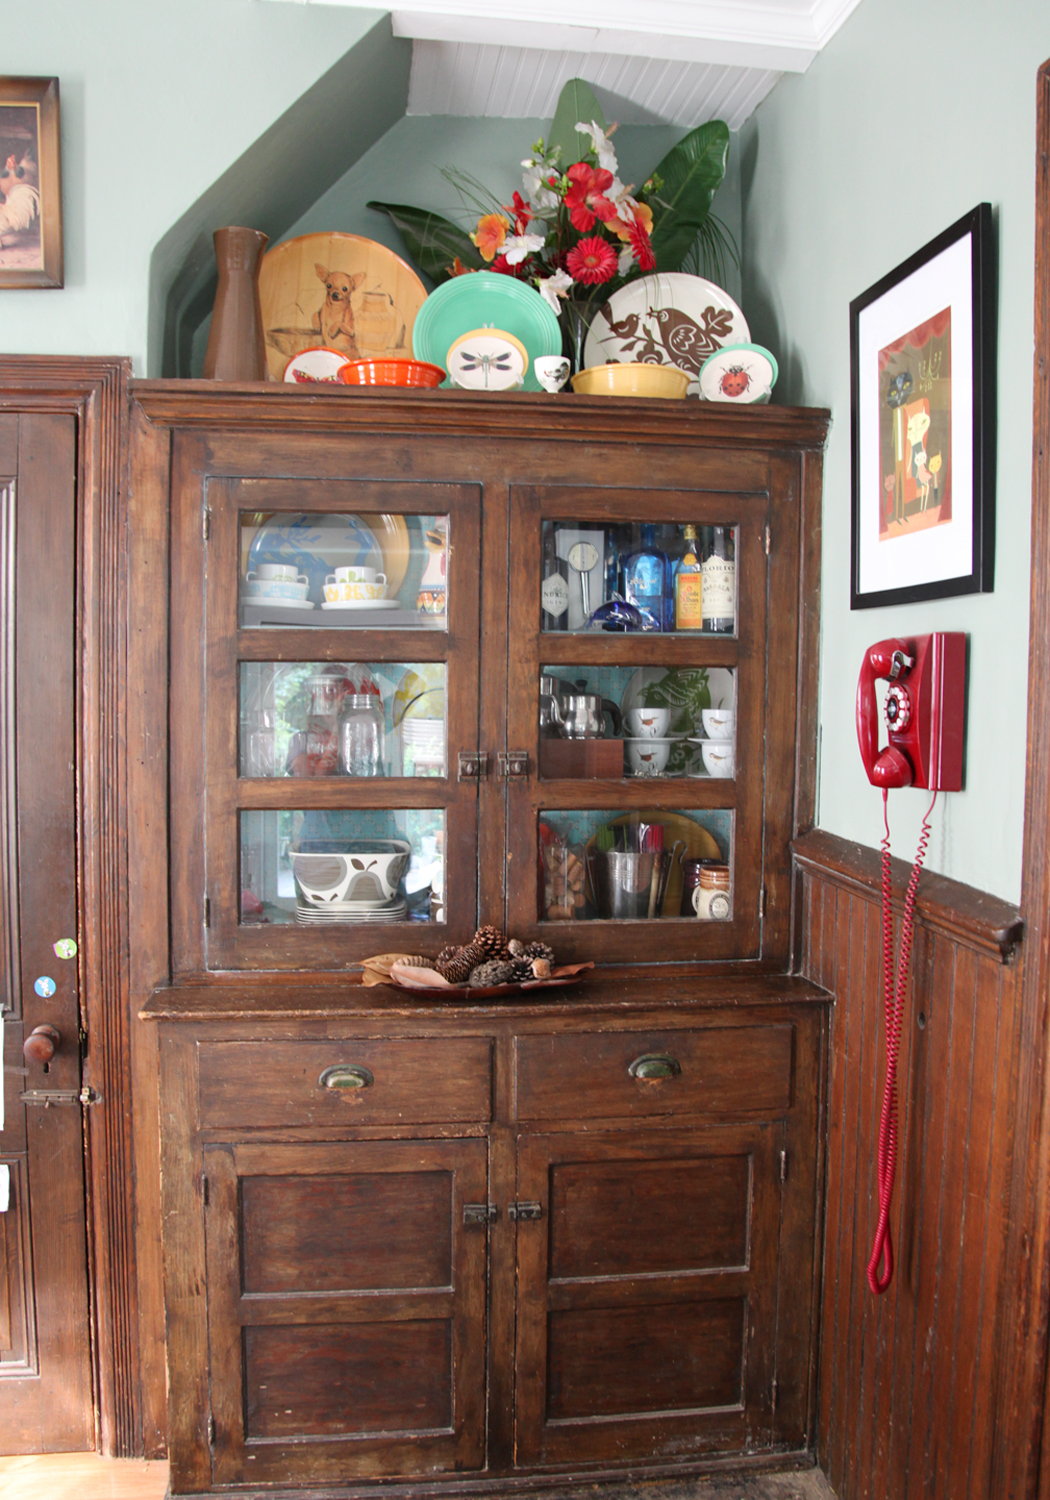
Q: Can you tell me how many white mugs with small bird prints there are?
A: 4